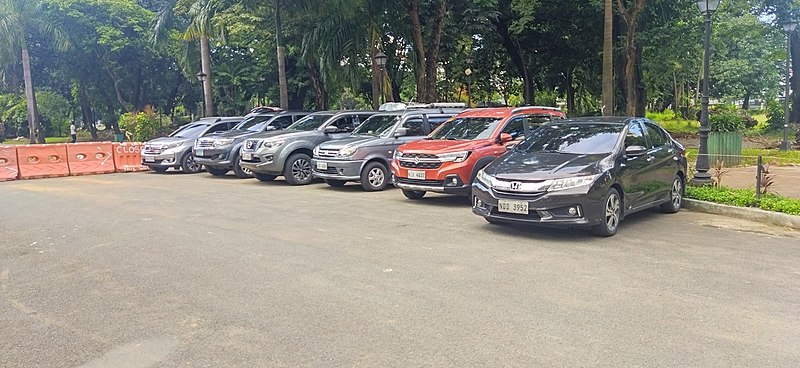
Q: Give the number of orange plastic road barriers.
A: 4